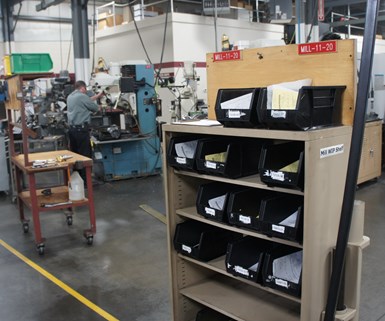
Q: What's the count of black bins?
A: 12